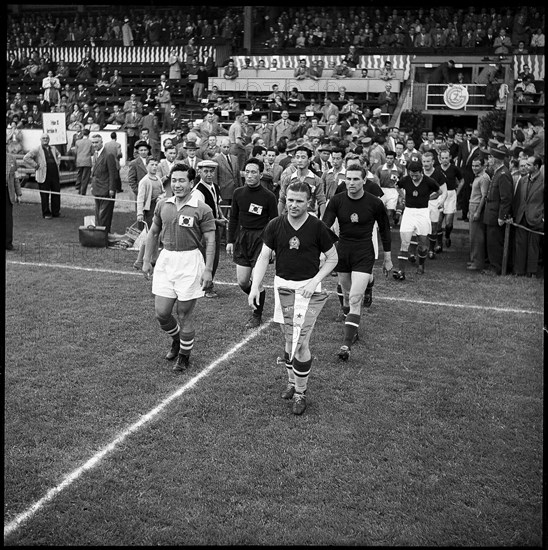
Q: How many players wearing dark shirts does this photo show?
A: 7